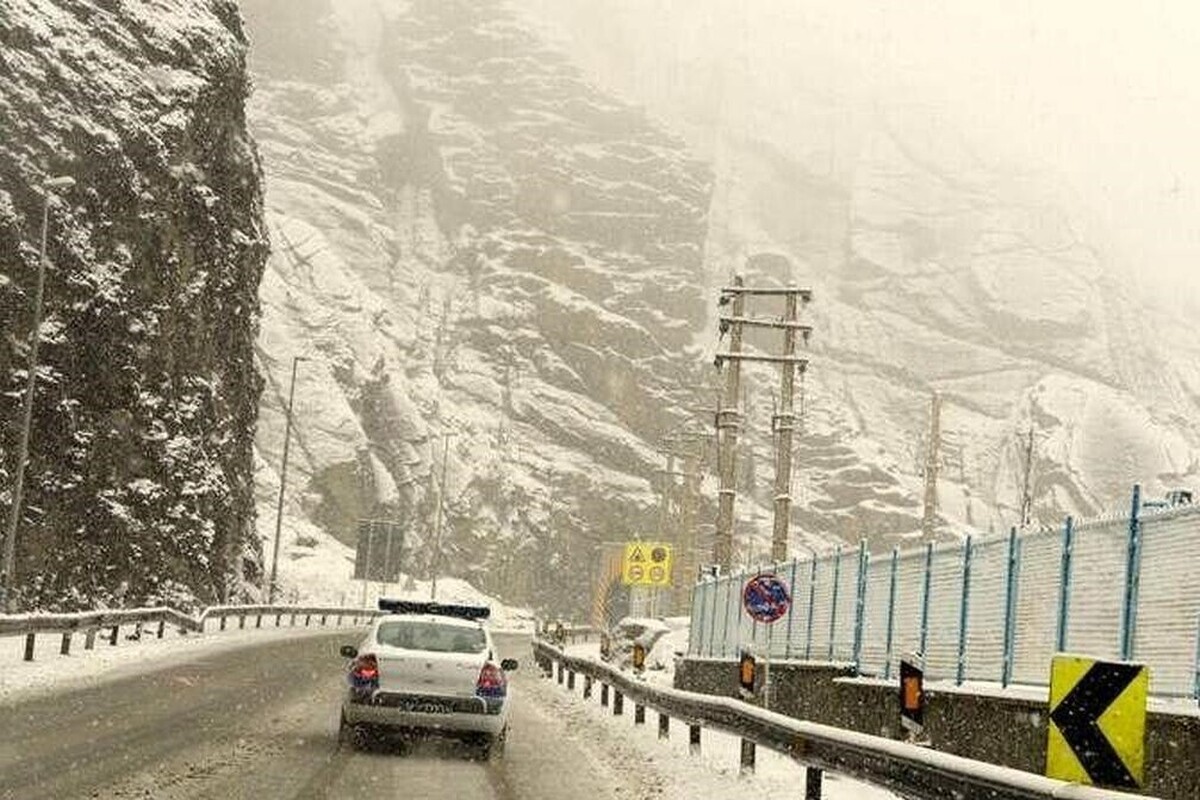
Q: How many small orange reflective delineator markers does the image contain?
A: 3